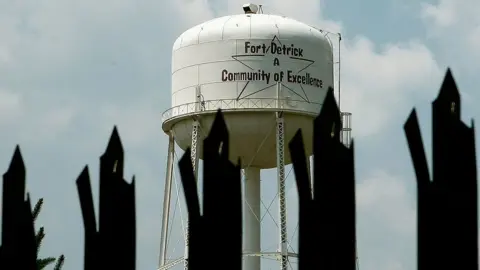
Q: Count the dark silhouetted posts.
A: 5